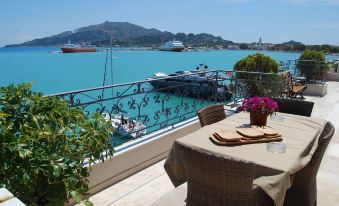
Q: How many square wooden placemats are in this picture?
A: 3